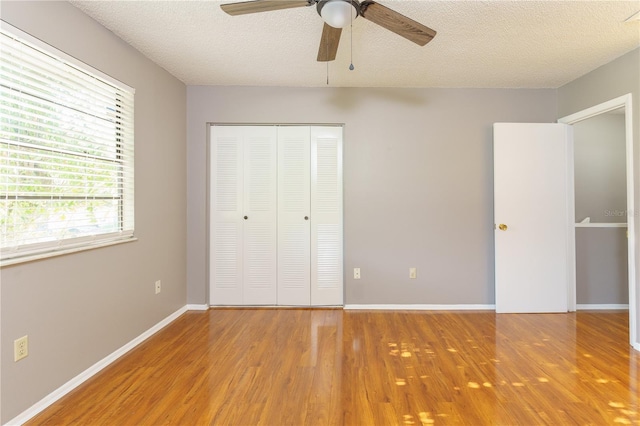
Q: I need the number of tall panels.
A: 4